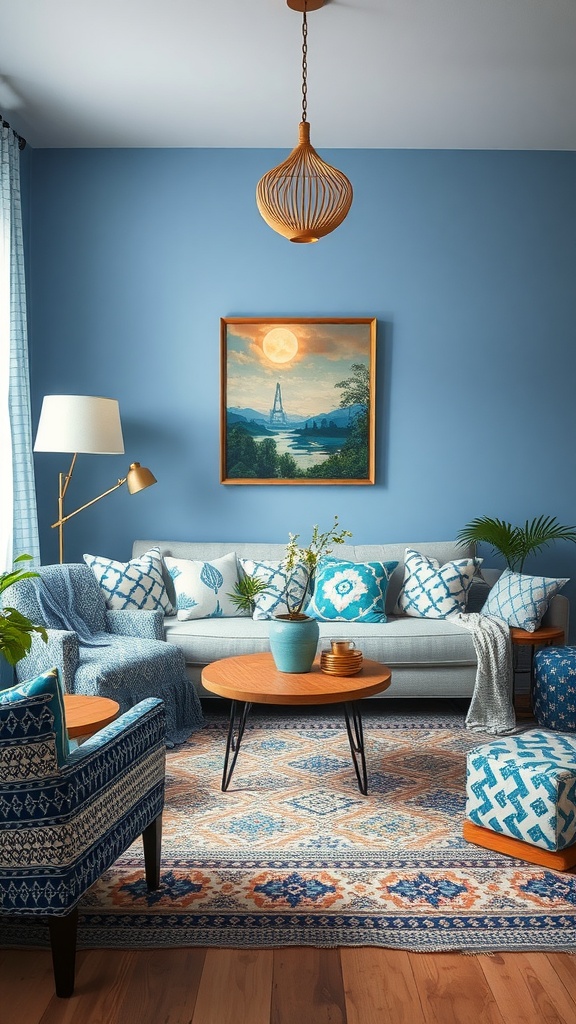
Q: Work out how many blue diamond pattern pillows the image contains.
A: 4